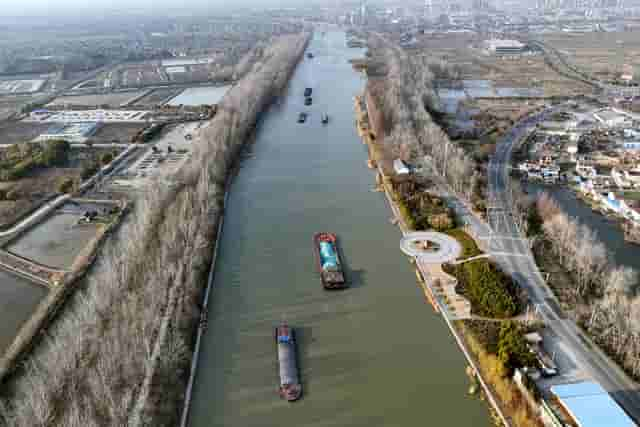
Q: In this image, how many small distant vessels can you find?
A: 5